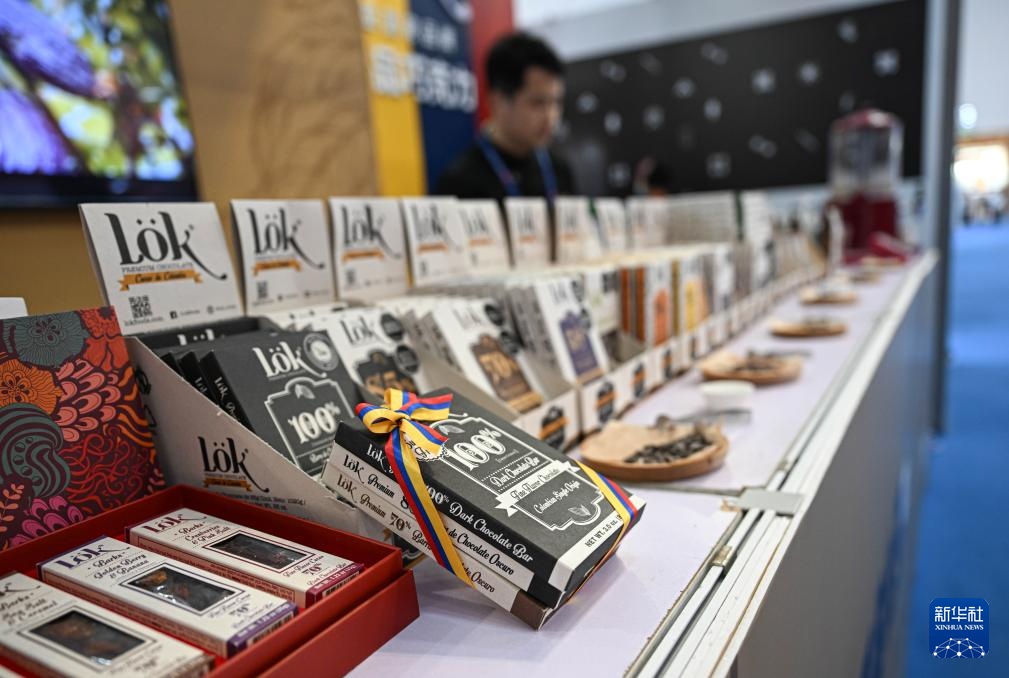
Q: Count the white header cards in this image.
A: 9